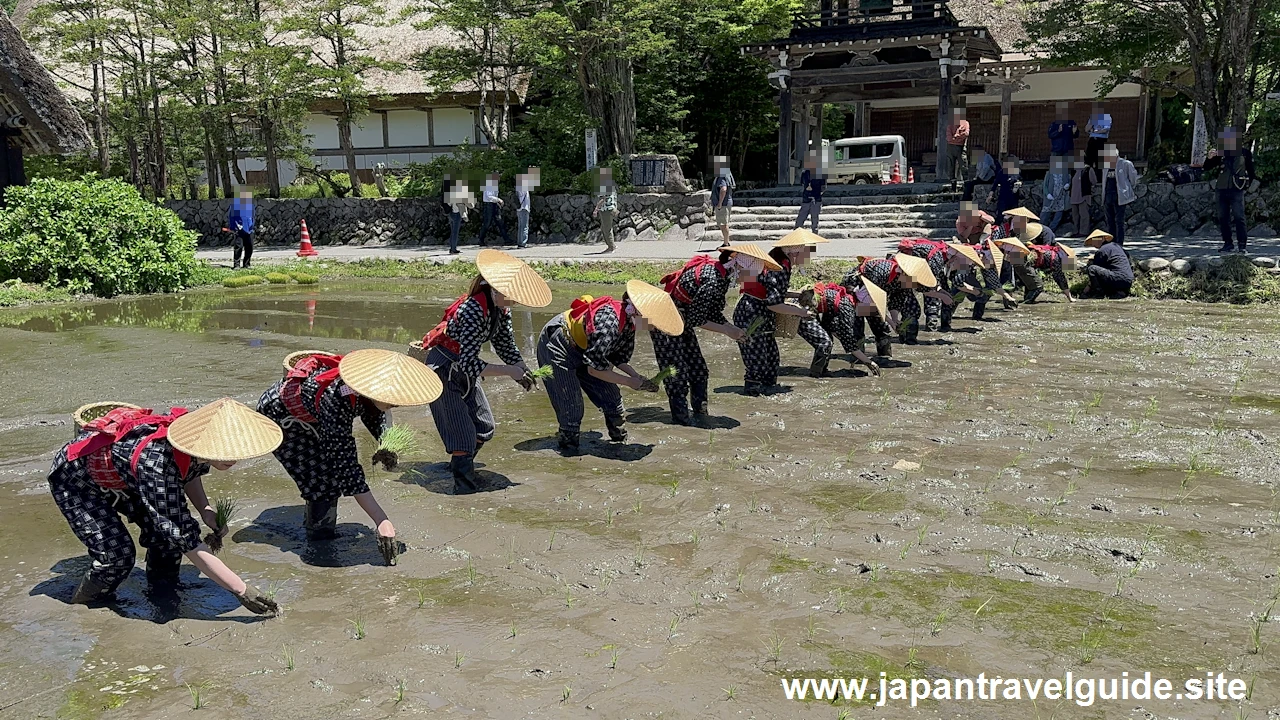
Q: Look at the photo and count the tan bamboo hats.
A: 15